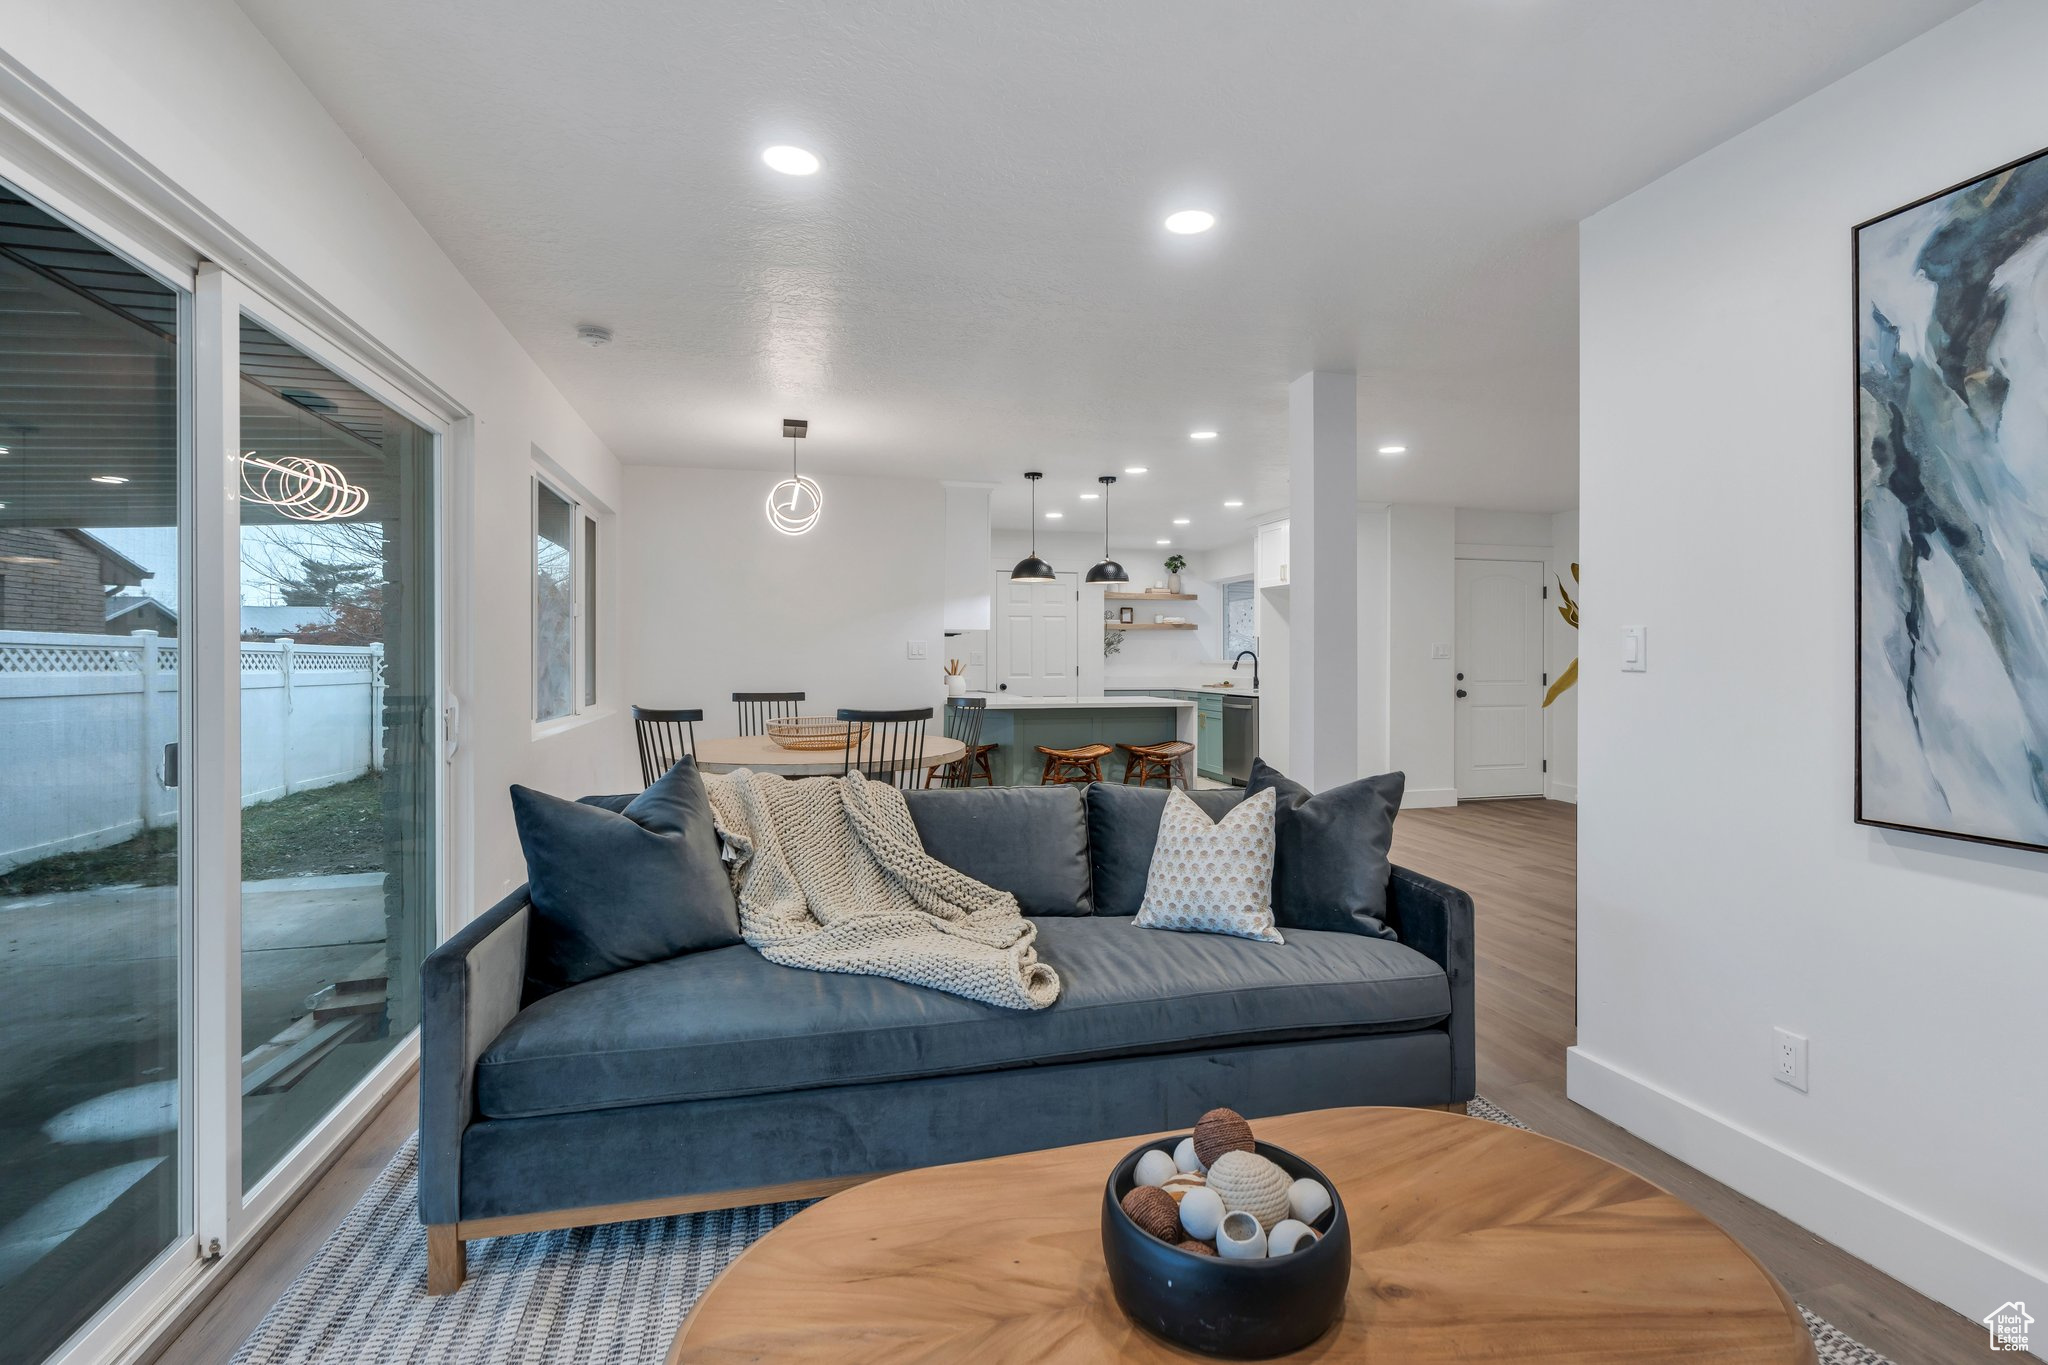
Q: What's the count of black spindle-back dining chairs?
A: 4